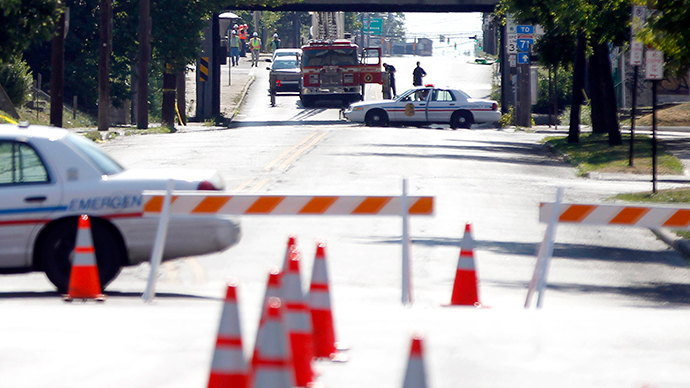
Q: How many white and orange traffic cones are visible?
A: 9